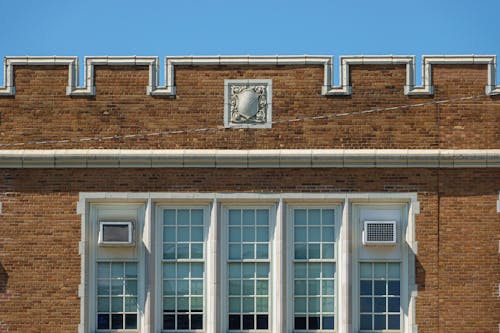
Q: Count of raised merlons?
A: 5